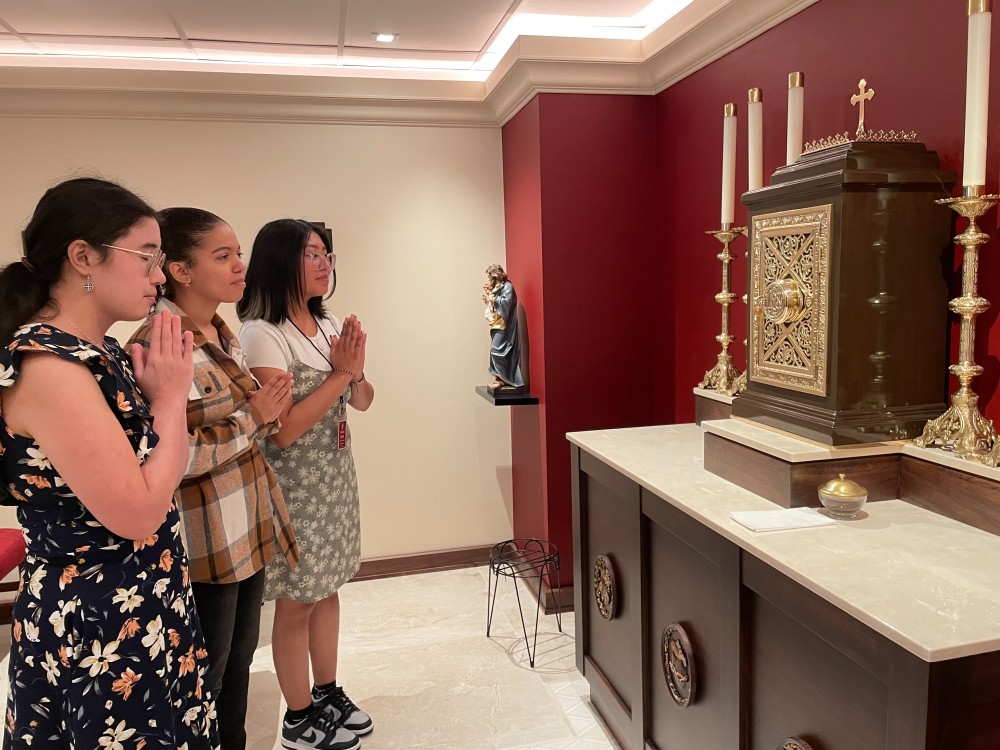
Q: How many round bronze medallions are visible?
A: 3